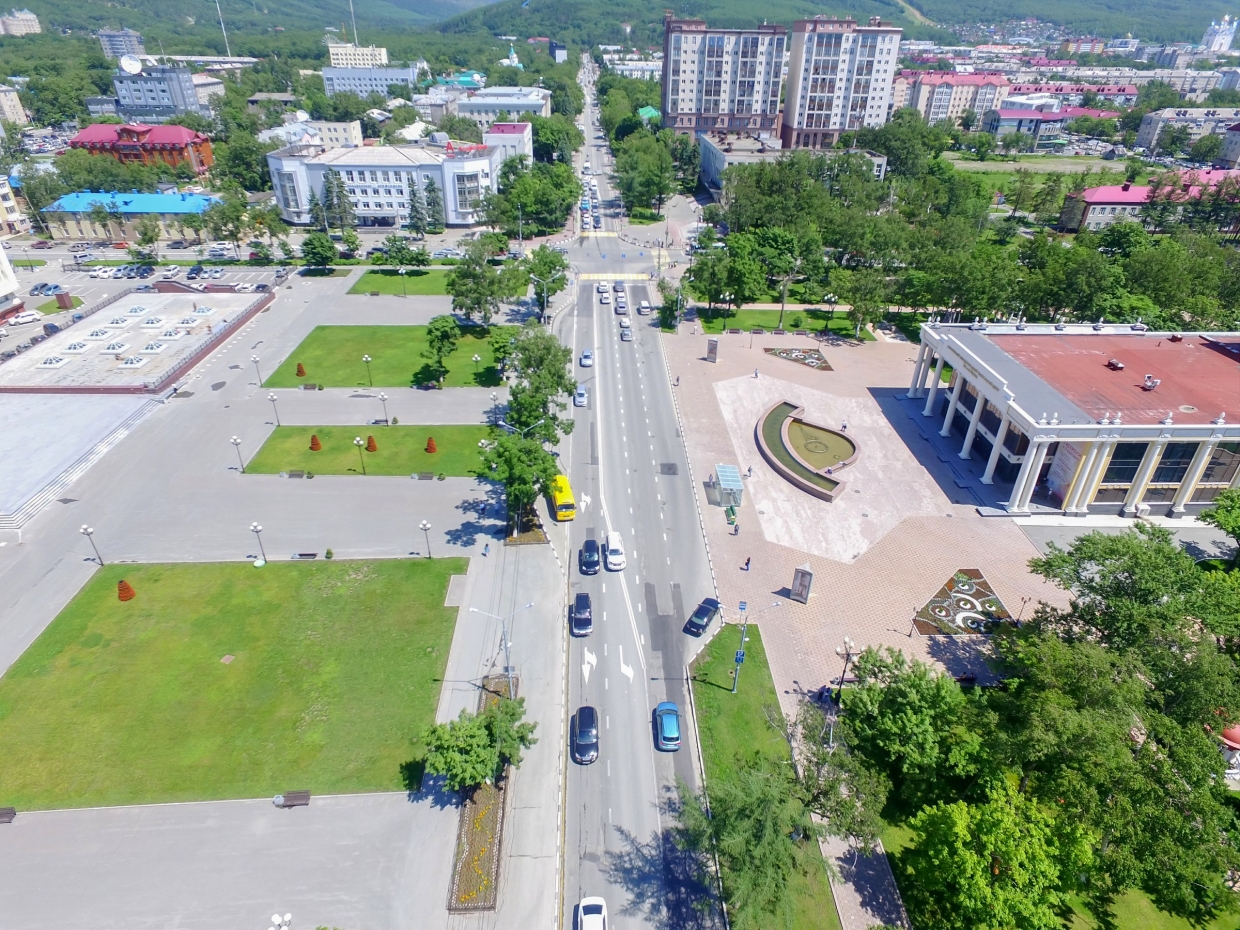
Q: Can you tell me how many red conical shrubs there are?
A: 5